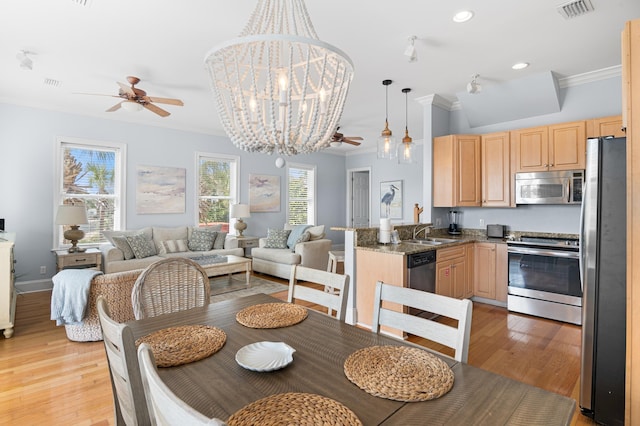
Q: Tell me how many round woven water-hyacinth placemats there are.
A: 4